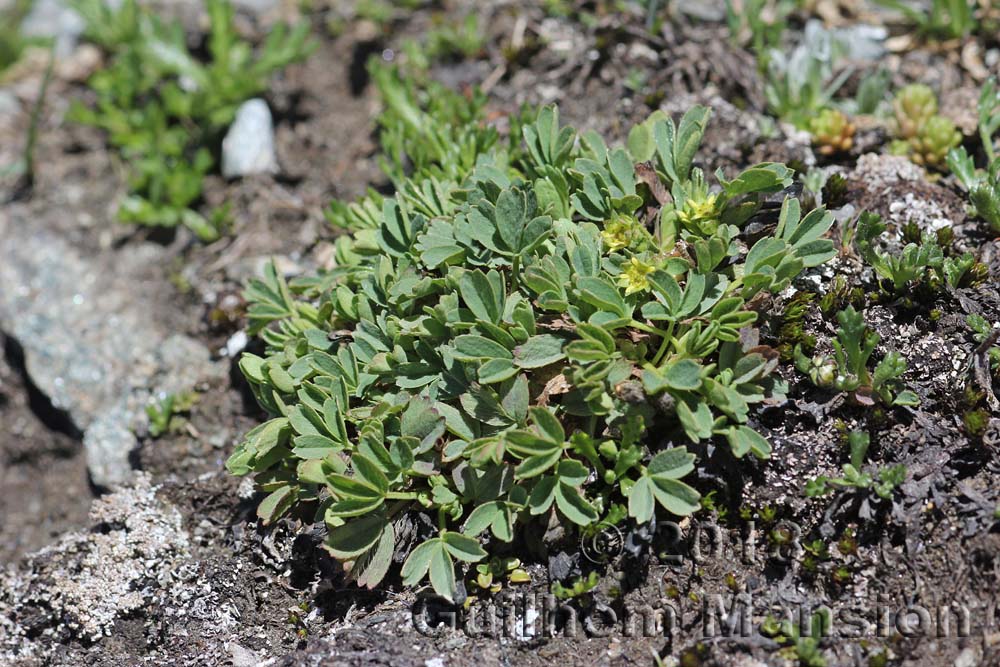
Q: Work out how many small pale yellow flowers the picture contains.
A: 3